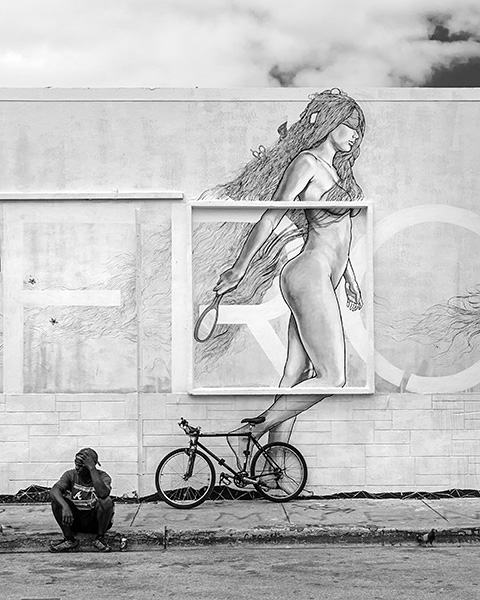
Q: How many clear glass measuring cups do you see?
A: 0